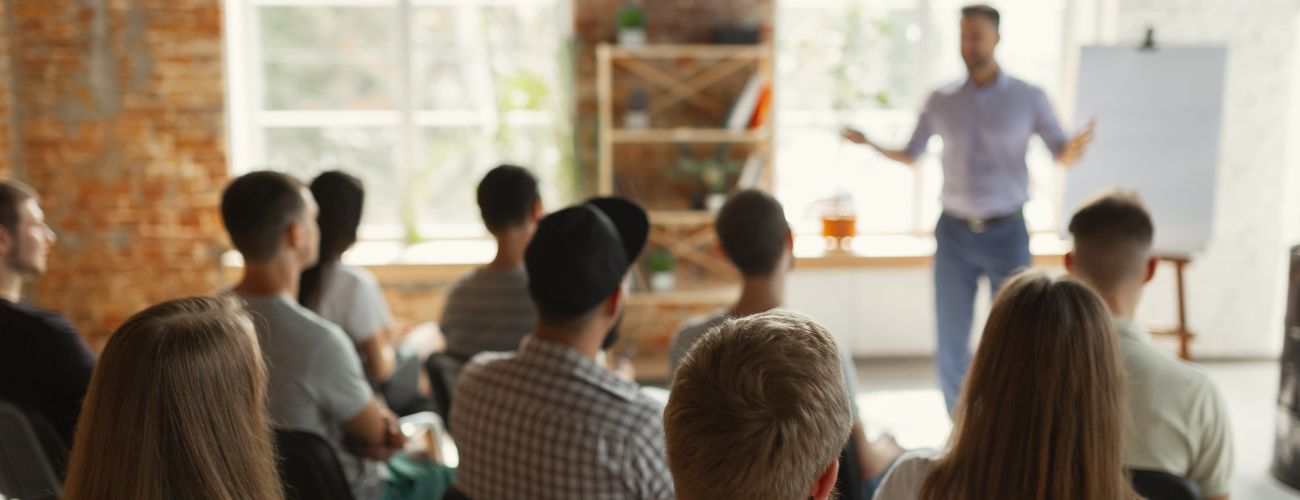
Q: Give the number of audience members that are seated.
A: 10